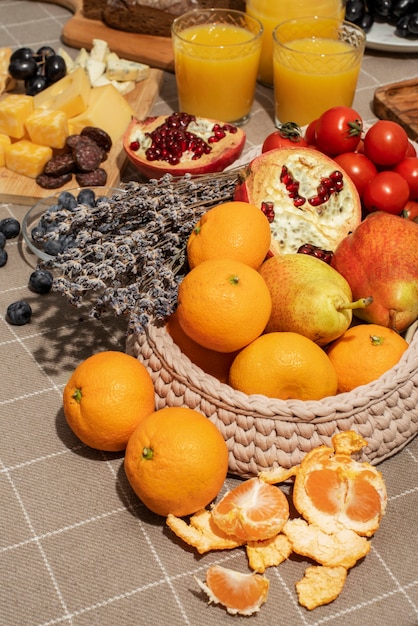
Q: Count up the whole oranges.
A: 7